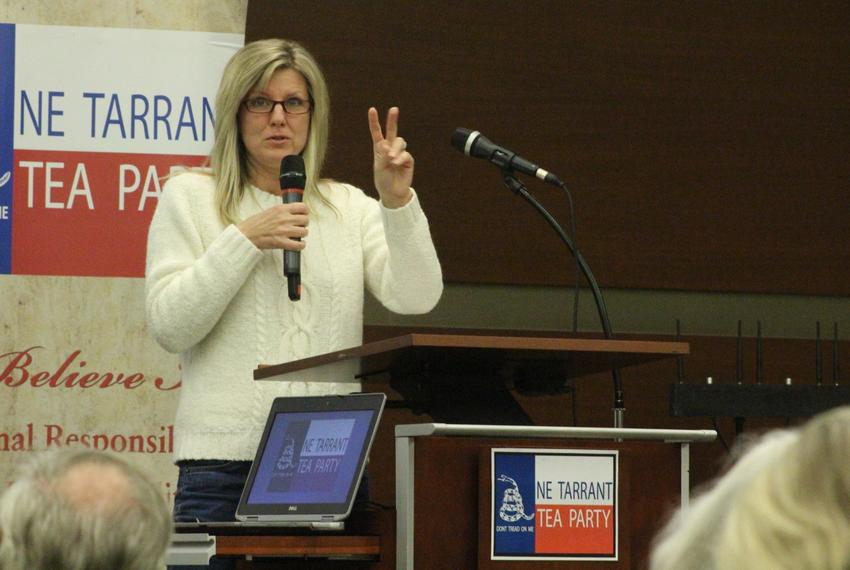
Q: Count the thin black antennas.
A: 5